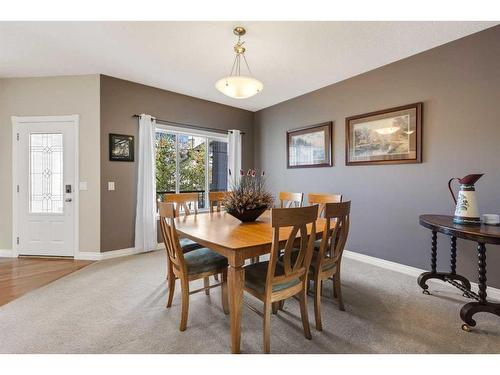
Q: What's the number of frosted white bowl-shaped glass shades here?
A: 1